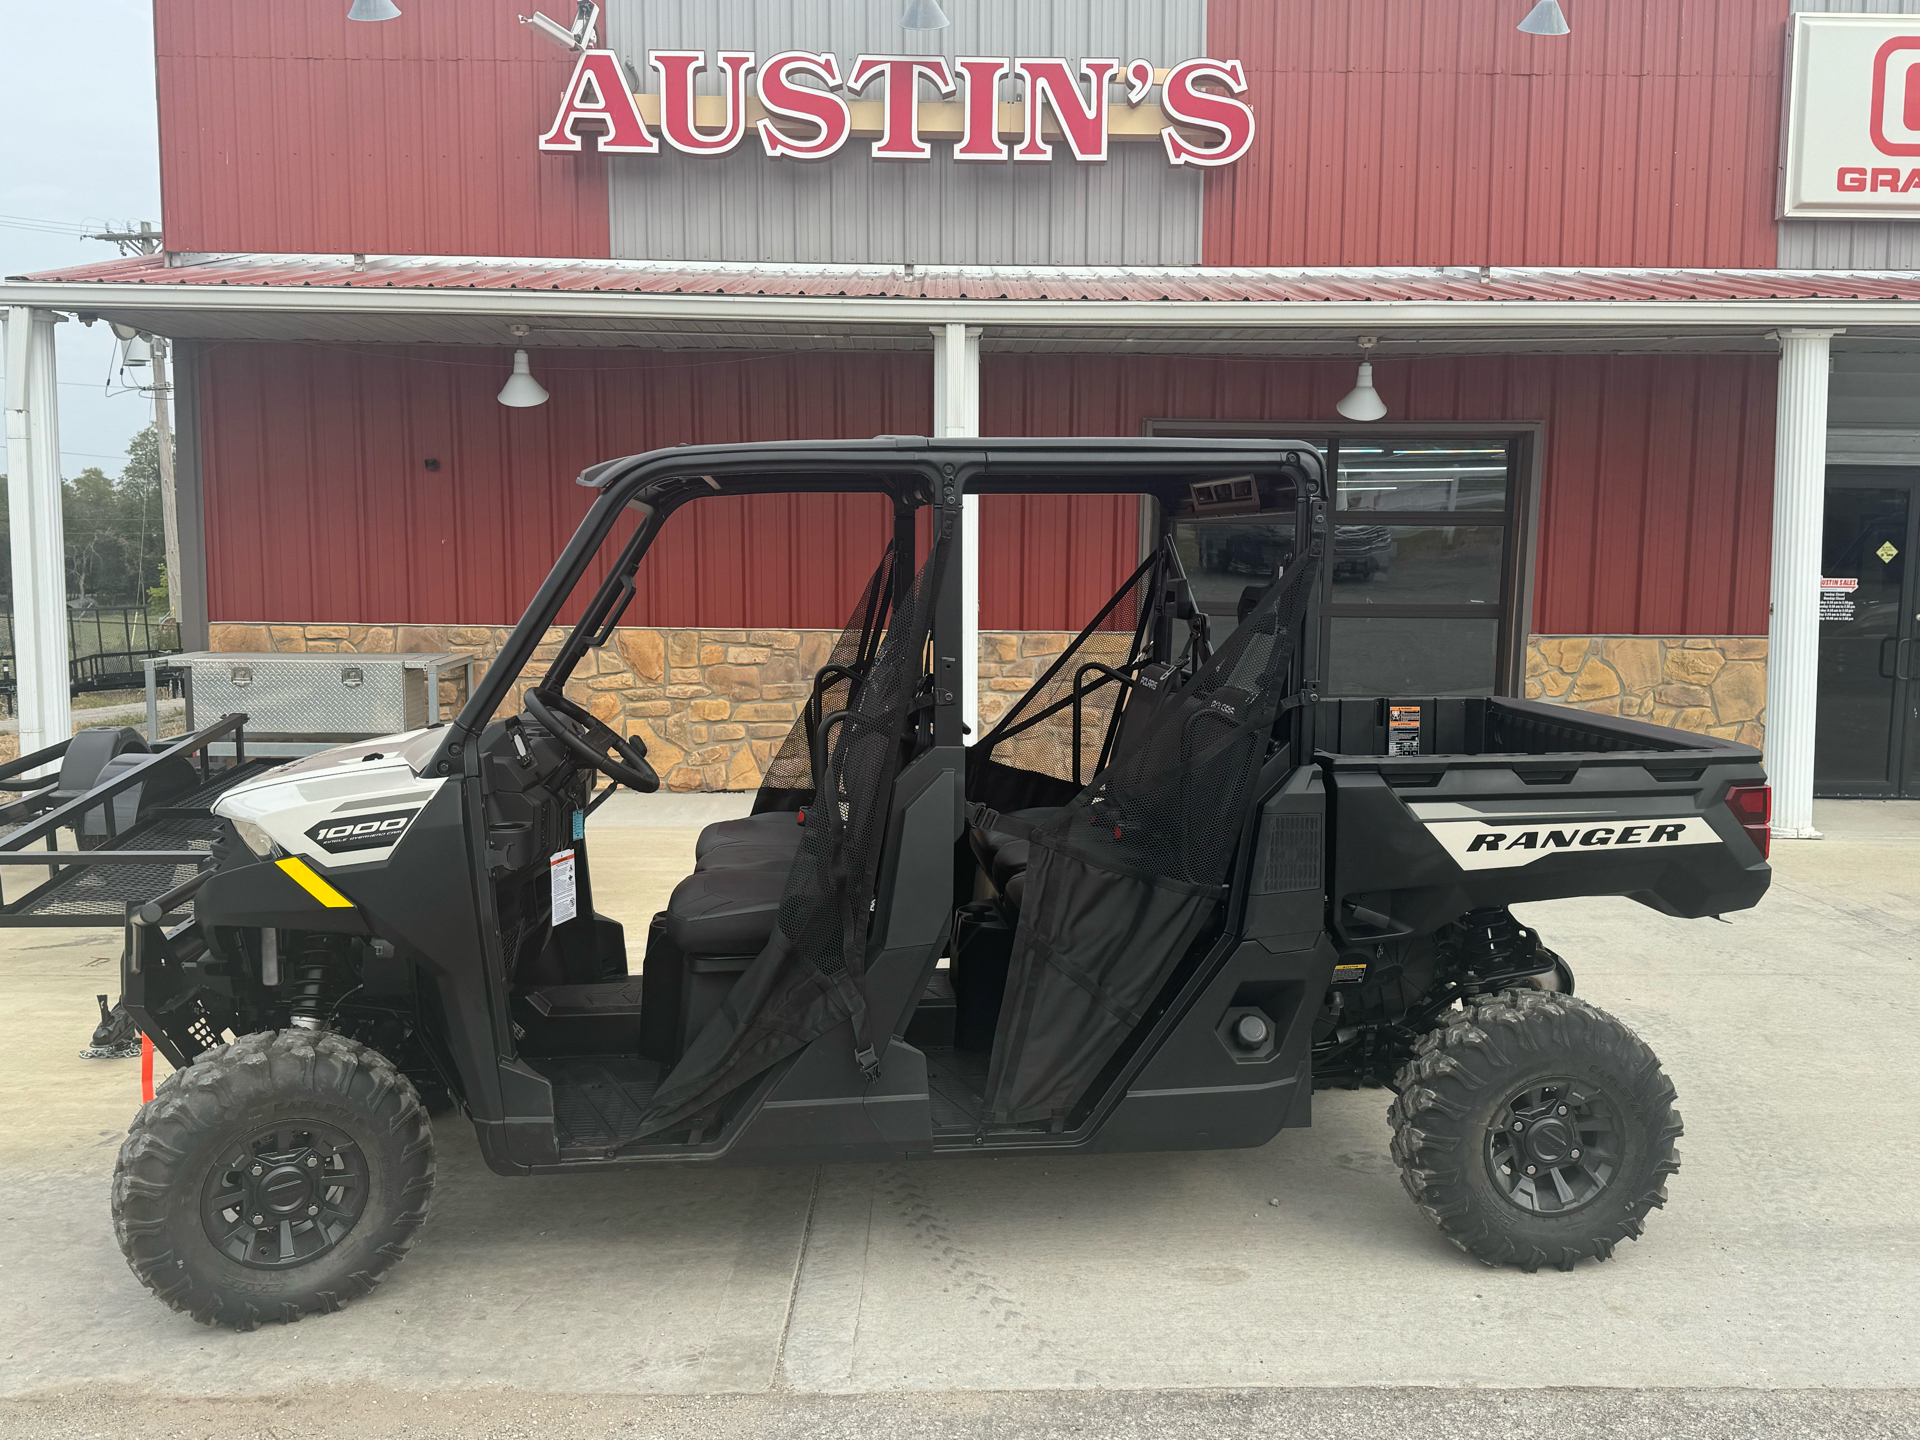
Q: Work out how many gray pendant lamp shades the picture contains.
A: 3